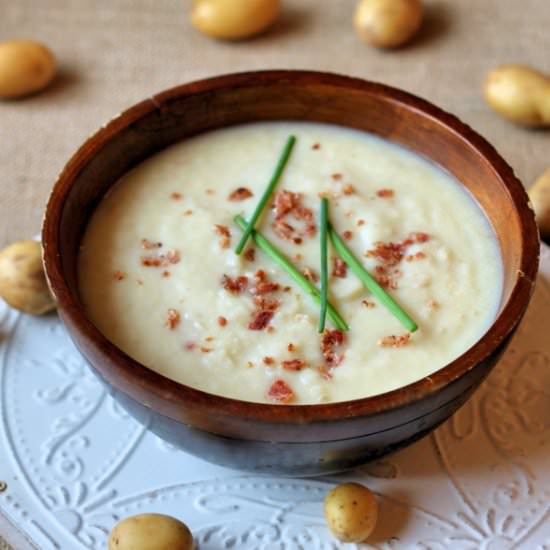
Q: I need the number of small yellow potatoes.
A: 8